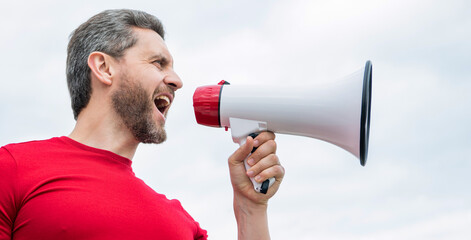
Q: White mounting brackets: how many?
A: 1